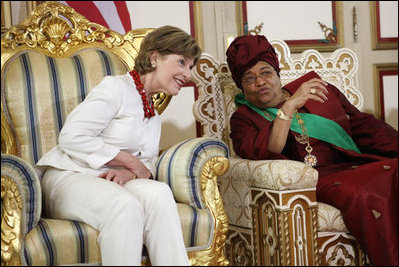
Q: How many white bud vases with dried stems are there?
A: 0